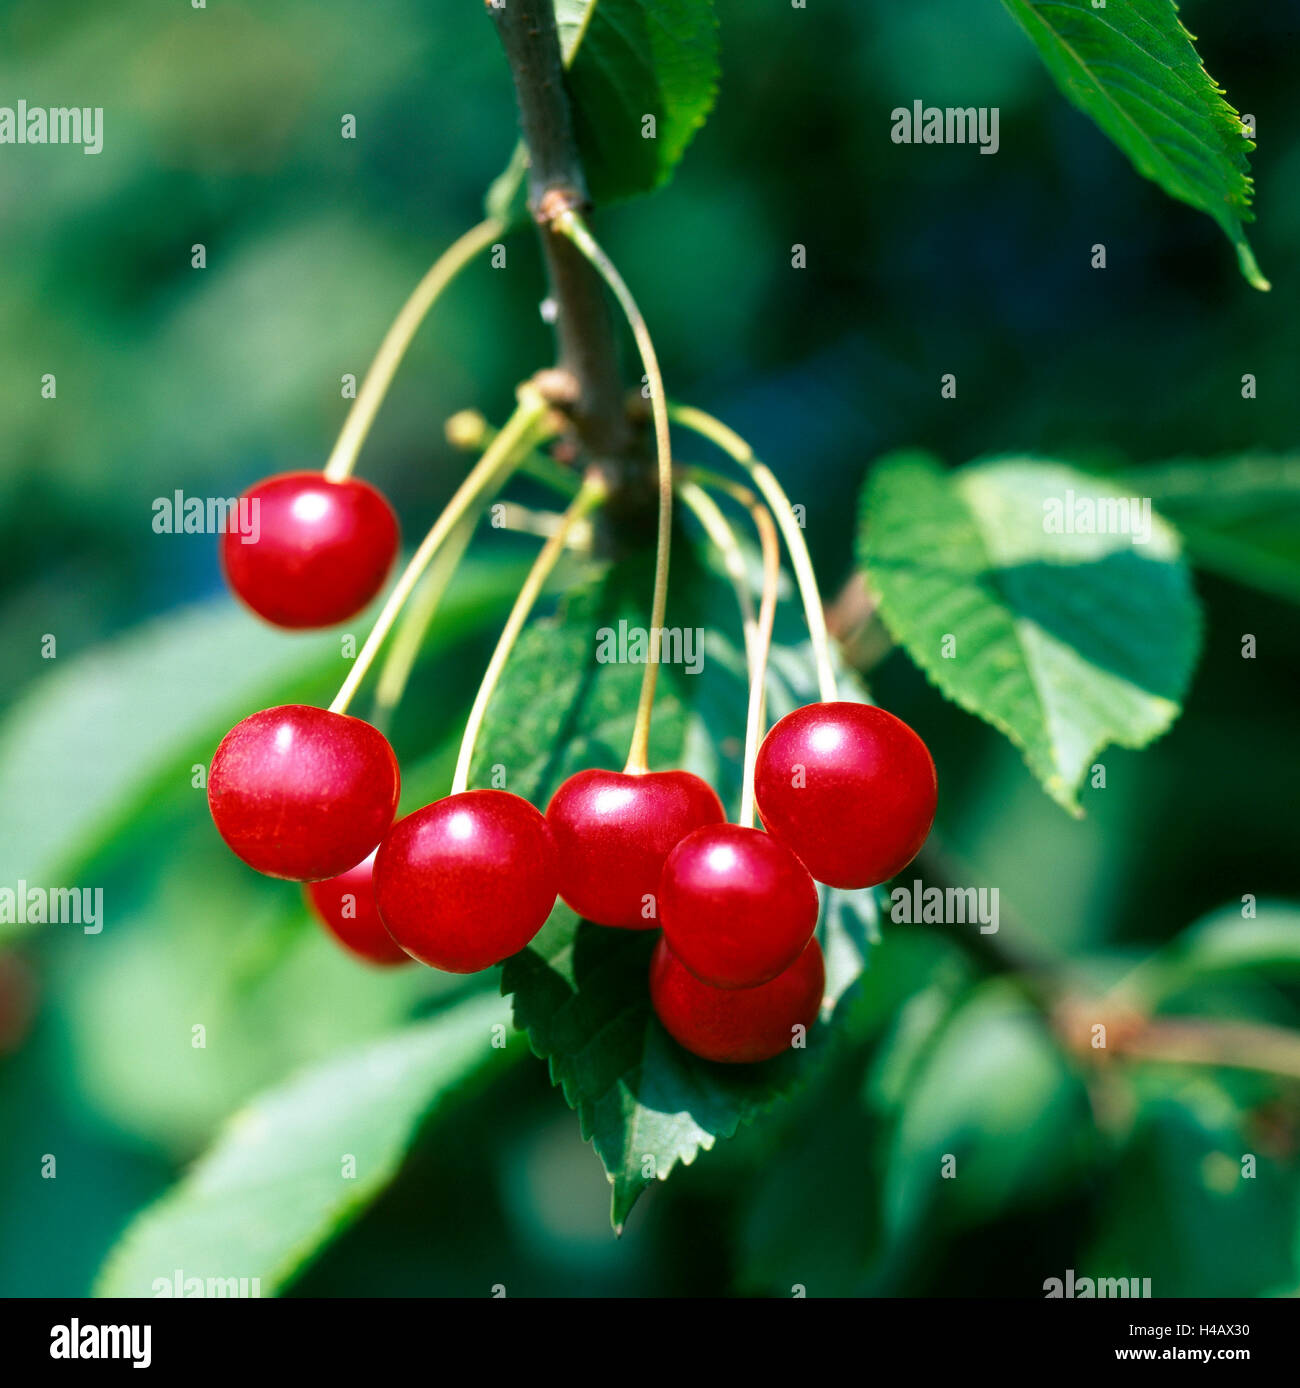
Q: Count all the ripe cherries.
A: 8